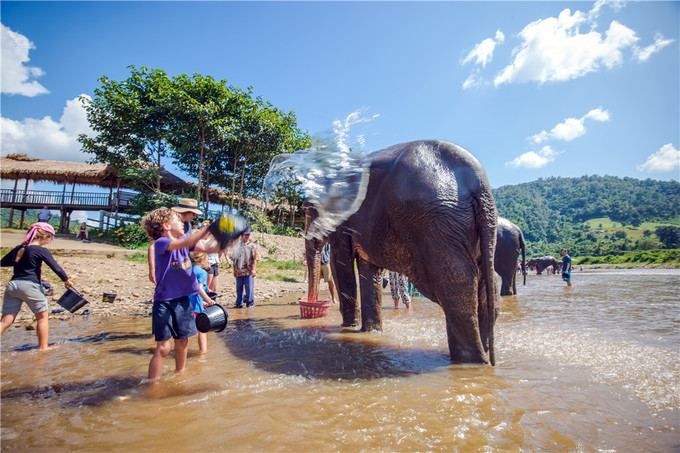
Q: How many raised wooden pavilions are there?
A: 1